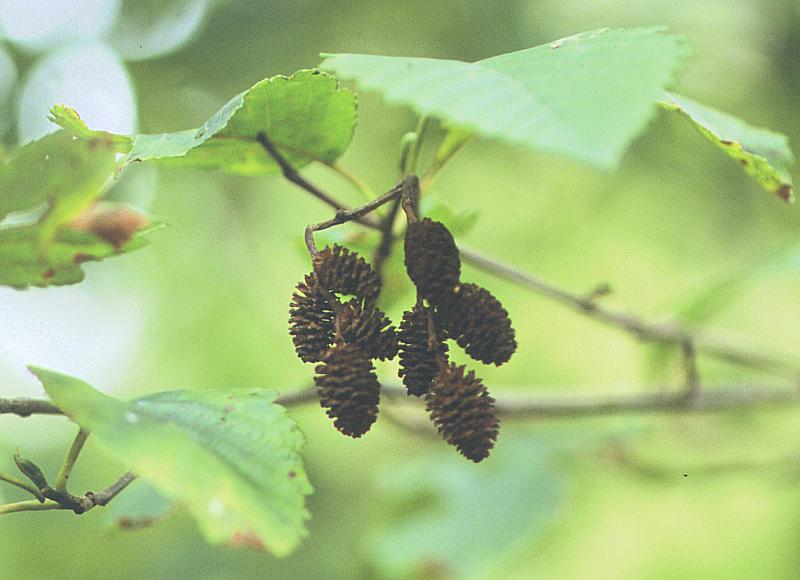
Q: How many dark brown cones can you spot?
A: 8